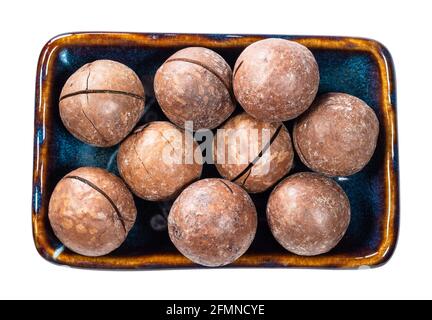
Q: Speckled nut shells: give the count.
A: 9